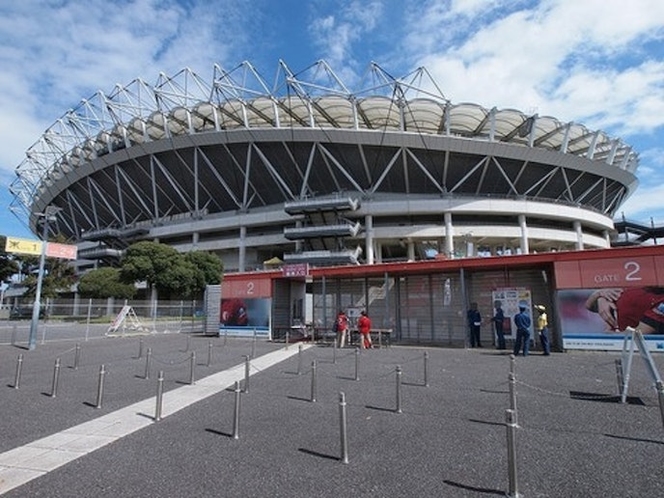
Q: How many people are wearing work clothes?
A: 4